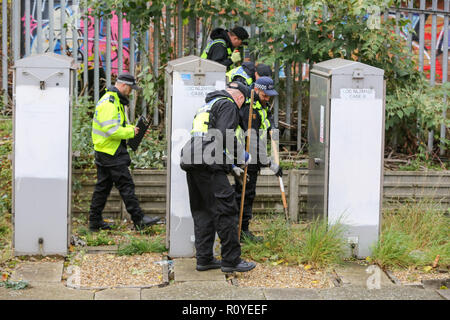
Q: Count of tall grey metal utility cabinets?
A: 3